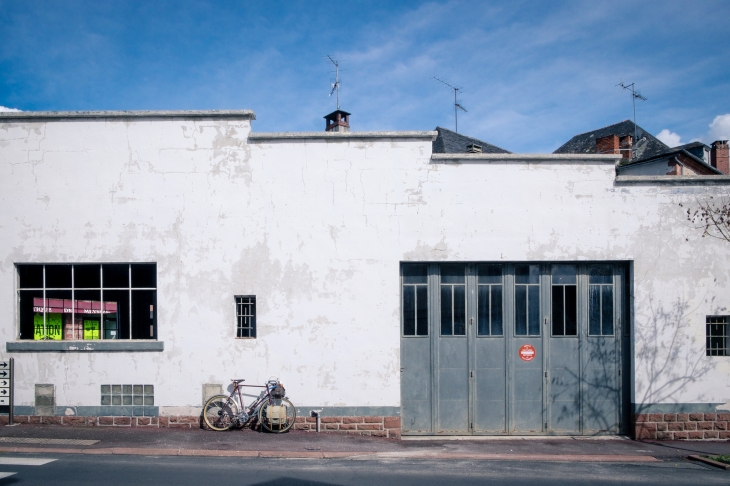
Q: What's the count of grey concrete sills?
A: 1